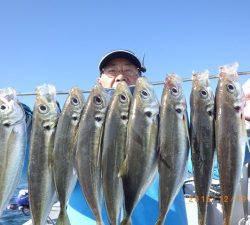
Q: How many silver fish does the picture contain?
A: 9